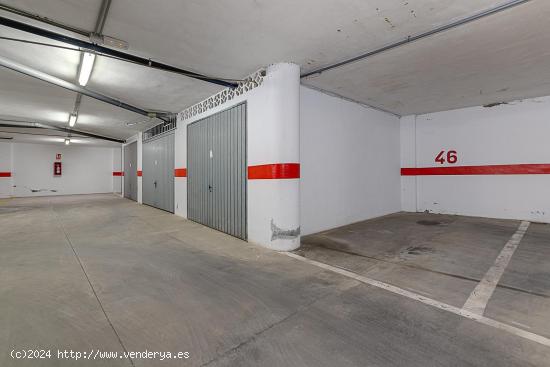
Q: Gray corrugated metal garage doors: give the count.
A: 3